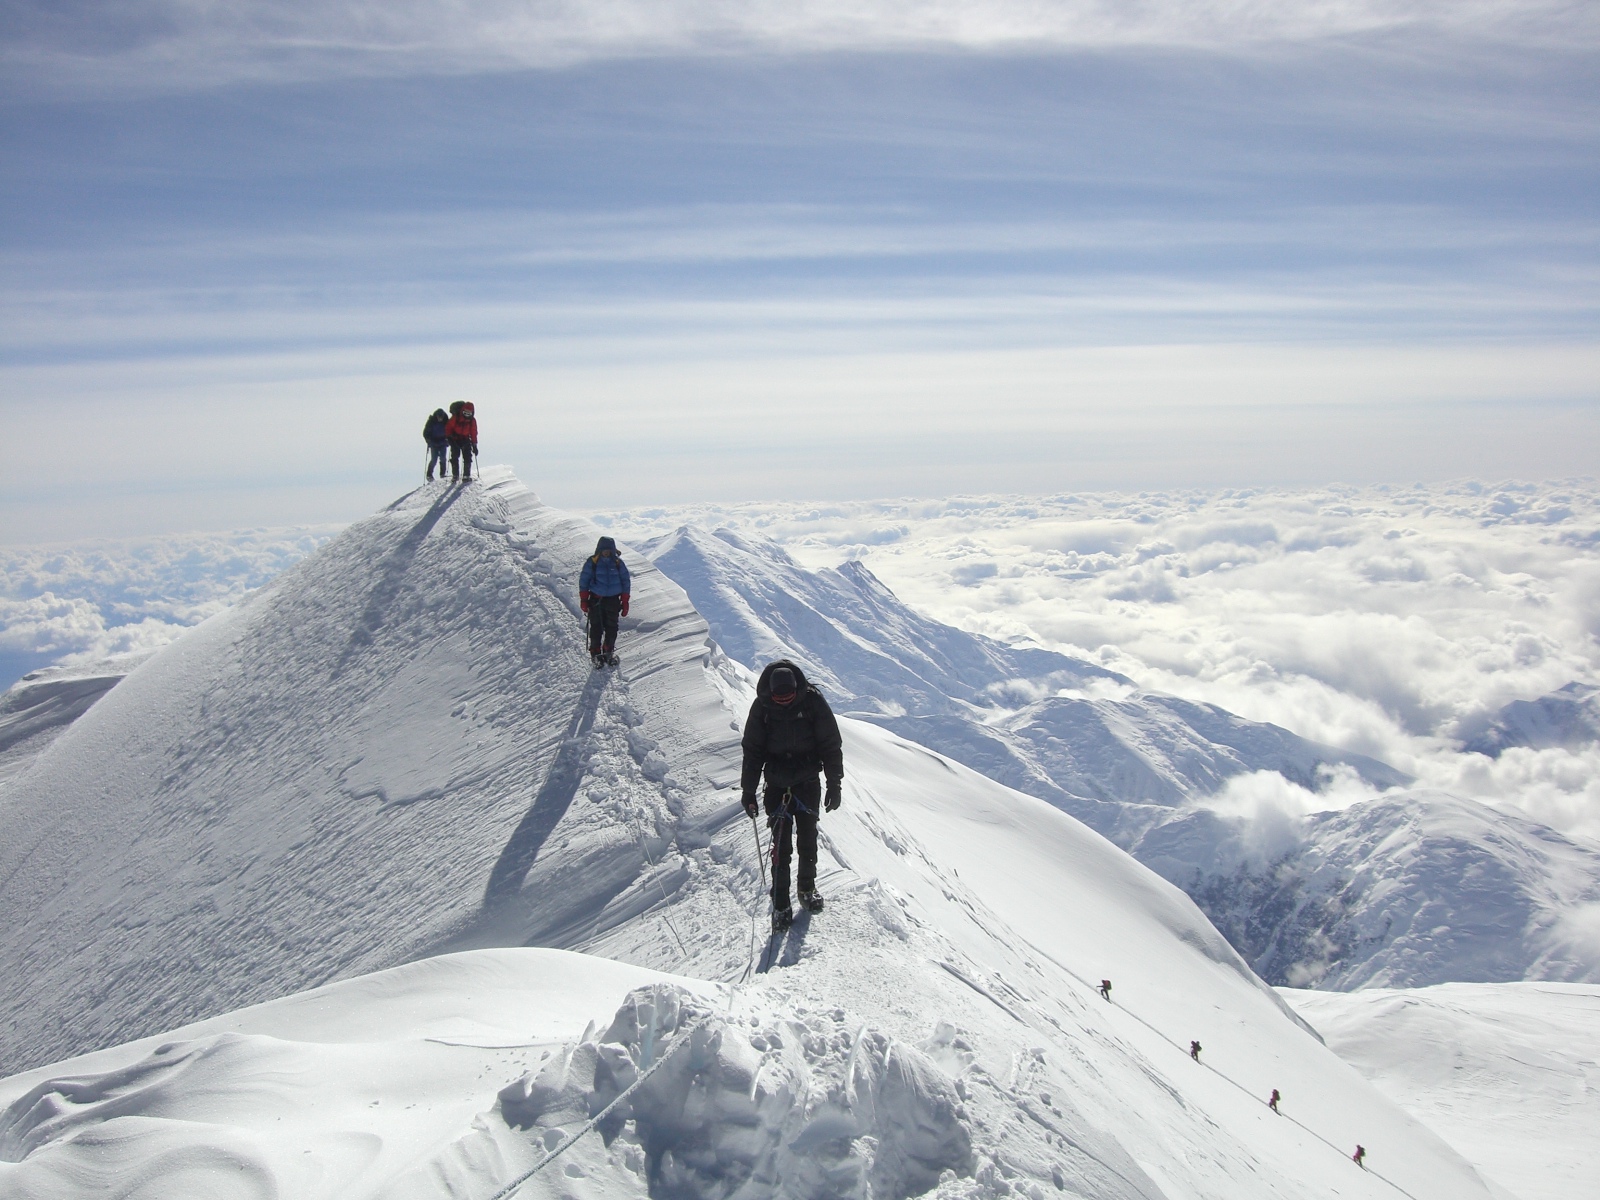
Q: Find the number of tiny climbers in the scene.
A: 4